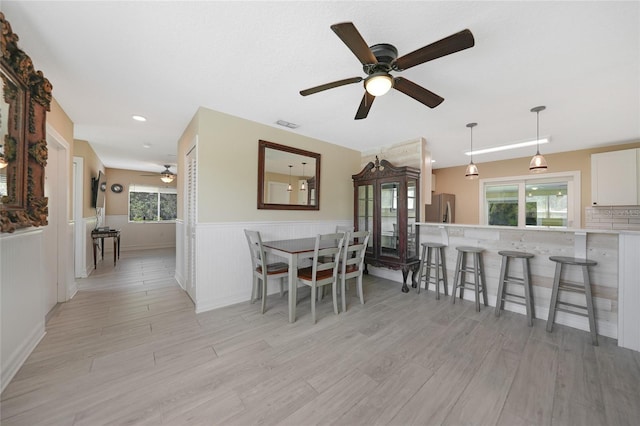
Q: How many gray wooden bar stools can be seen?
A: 4